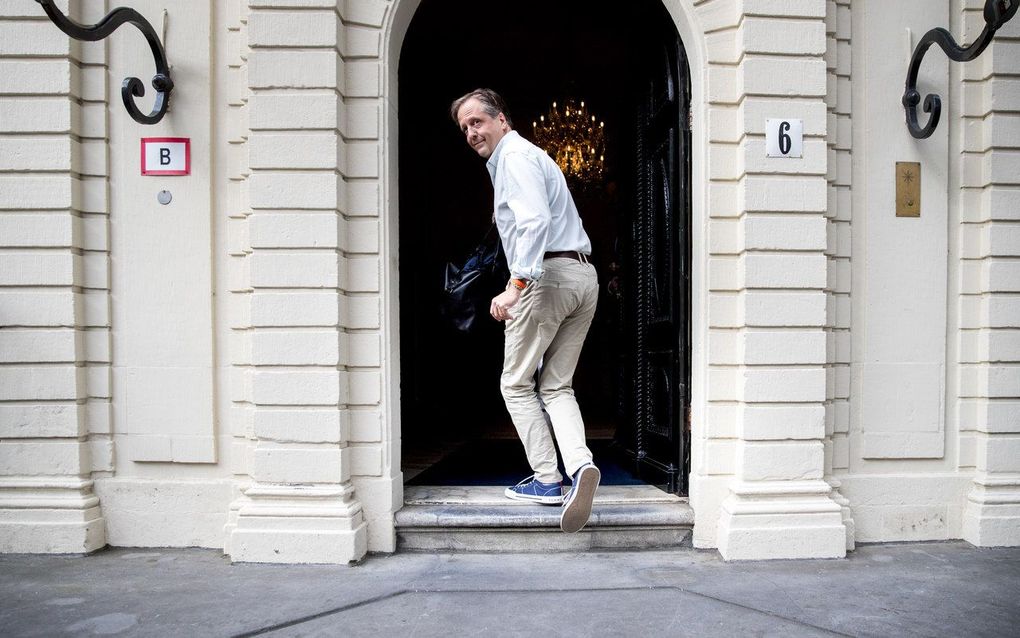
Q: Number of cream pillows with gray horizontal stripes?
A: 0